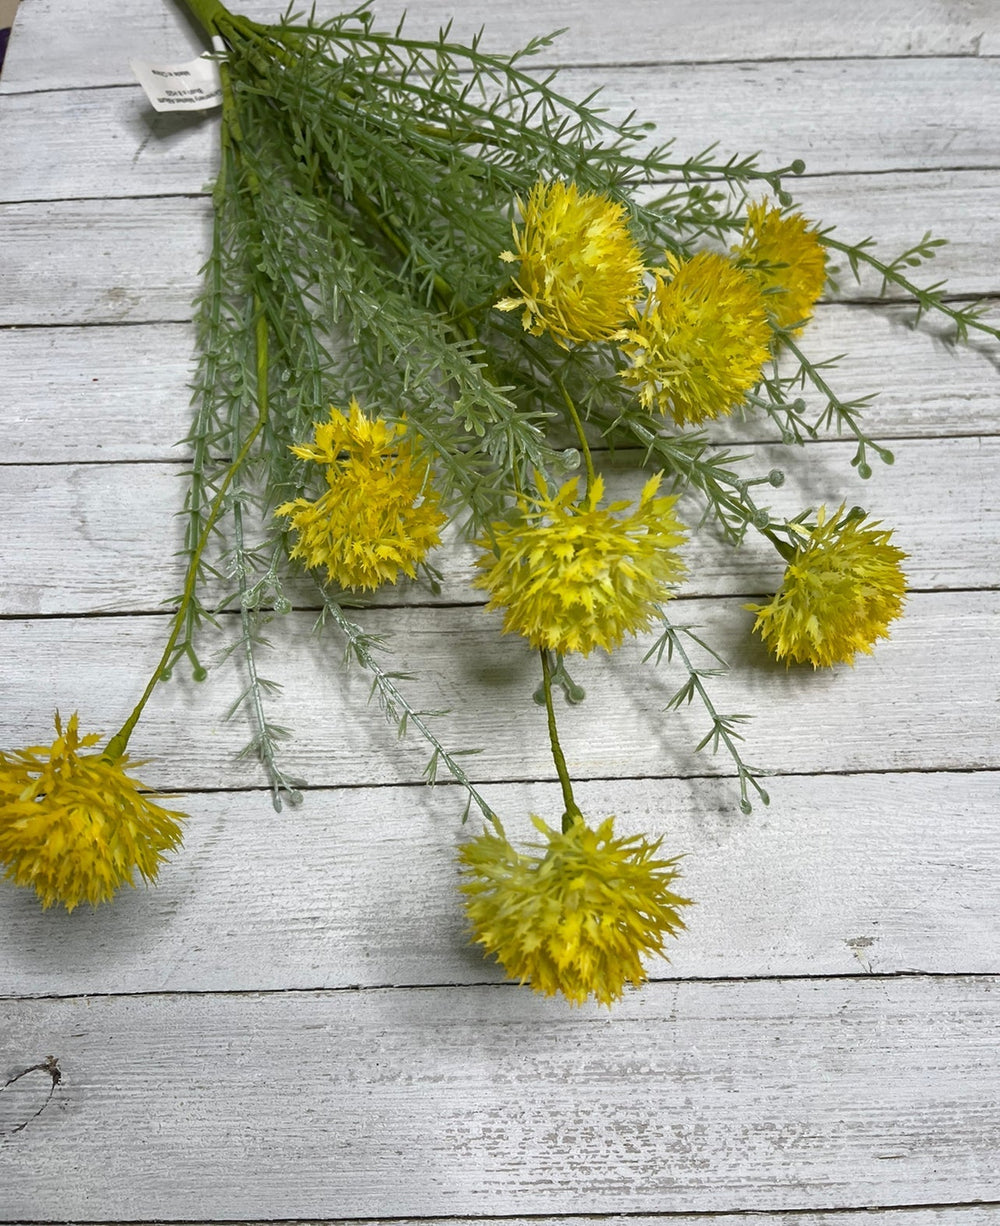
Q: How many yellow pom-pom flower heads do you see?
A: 8